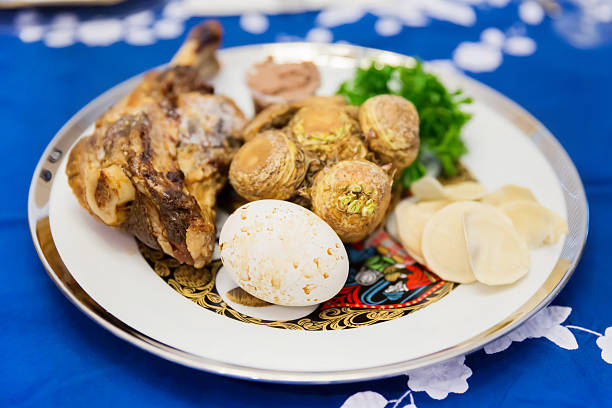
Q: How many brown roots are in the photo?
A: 4